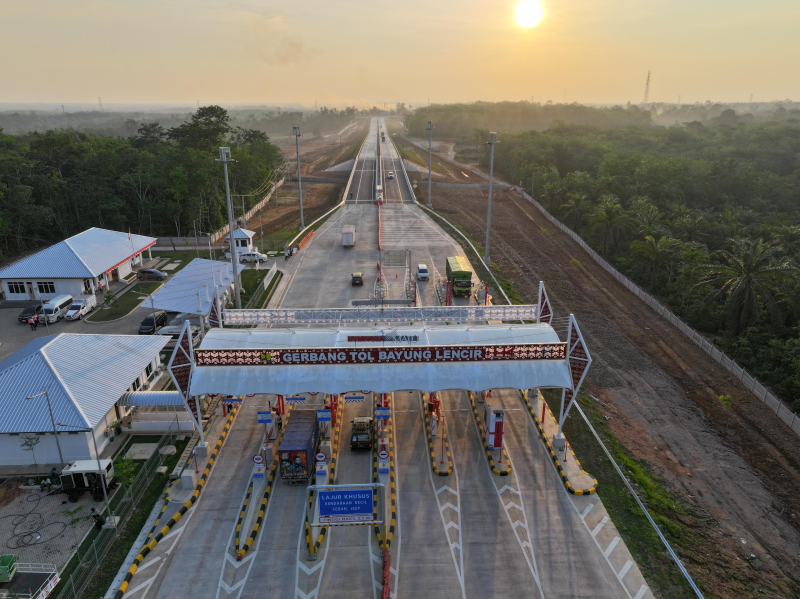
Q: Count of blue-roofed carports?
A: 1